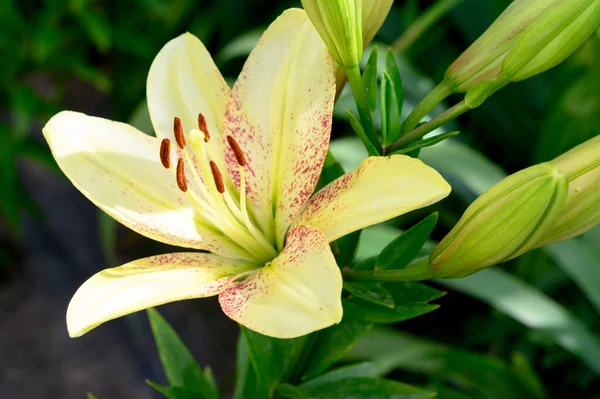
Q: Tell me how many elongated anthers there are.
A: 6